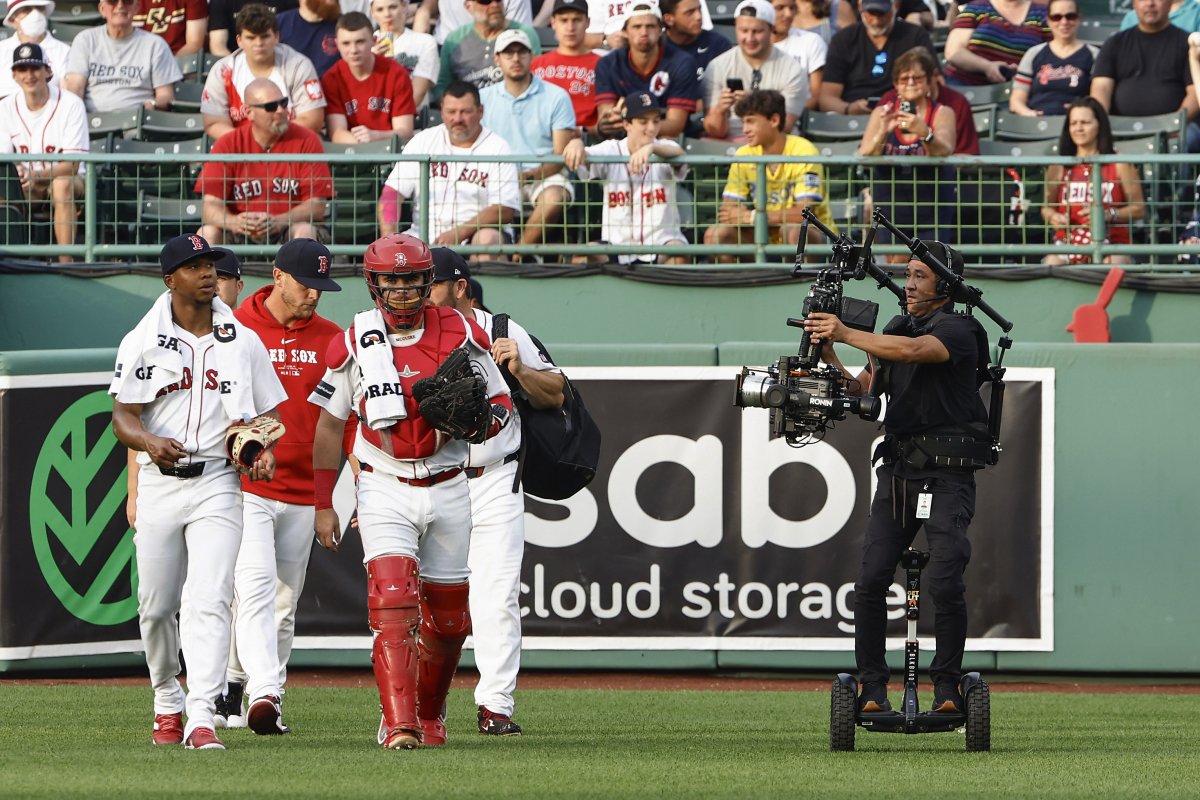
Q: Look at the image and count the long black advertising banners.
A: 1